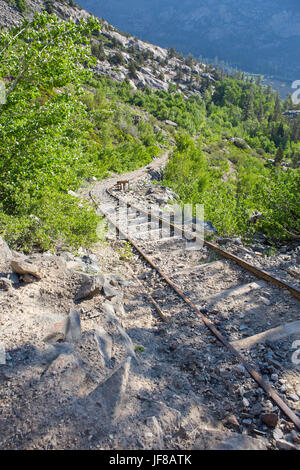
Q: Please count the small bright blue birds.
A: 0